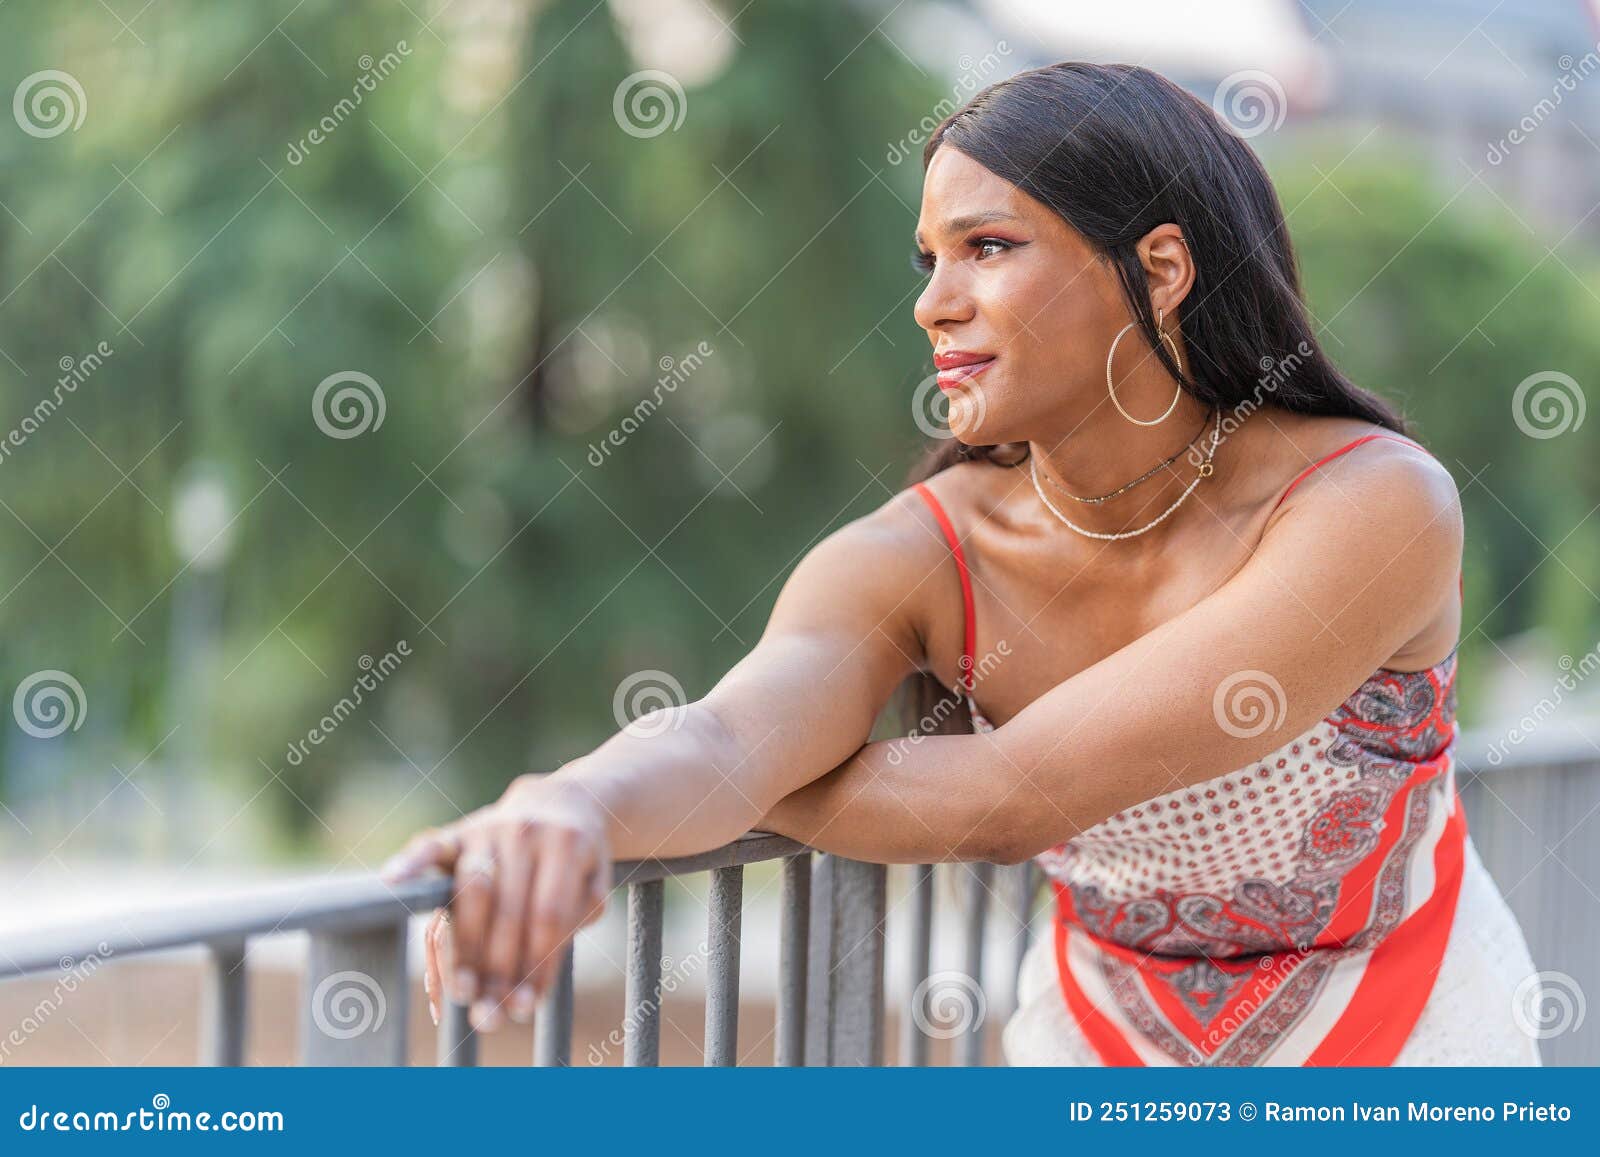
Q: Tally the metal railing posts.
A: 11